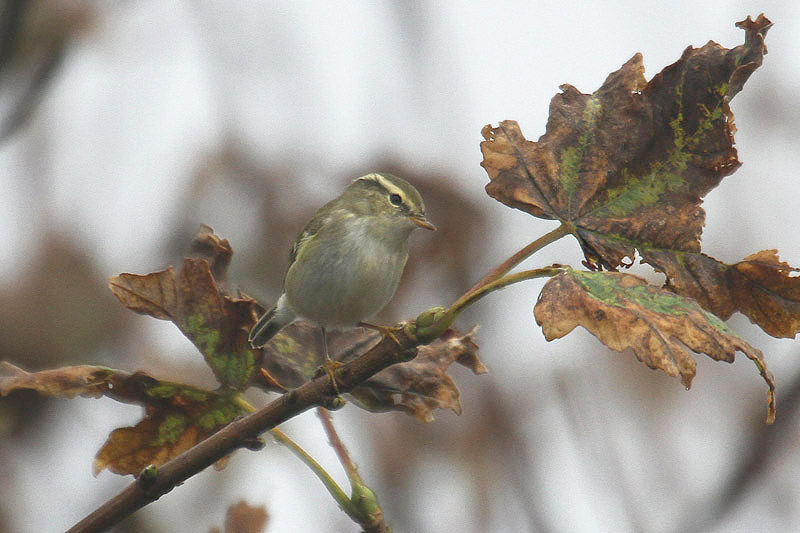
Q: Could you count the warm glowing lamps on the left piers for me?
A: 0